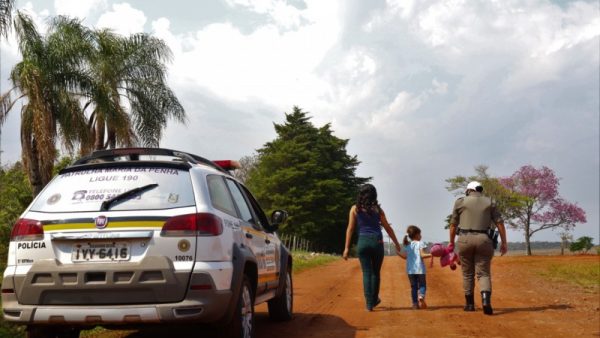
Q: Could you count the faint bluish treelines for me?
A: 1